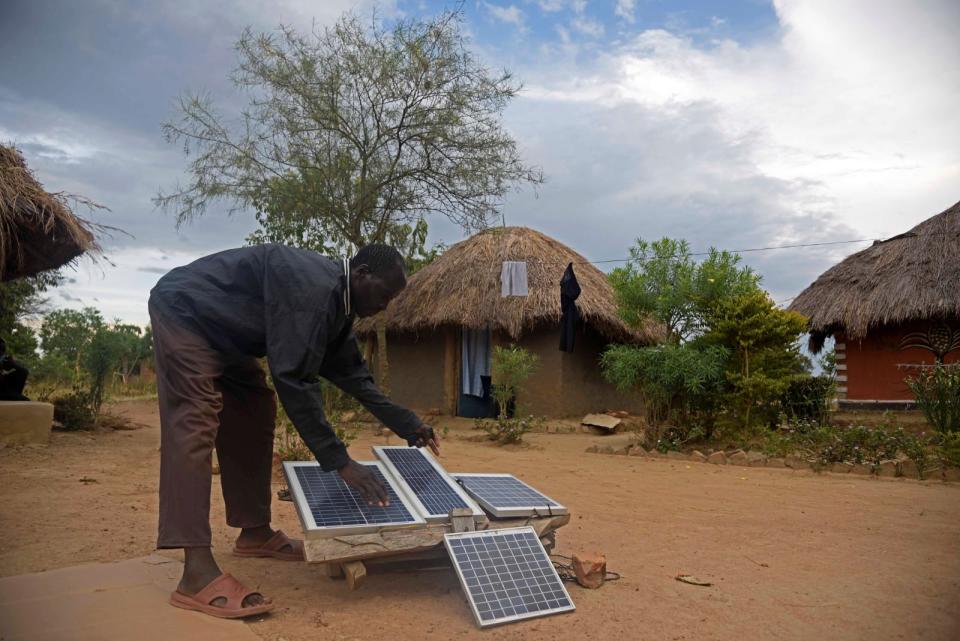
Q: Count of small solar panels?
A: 4